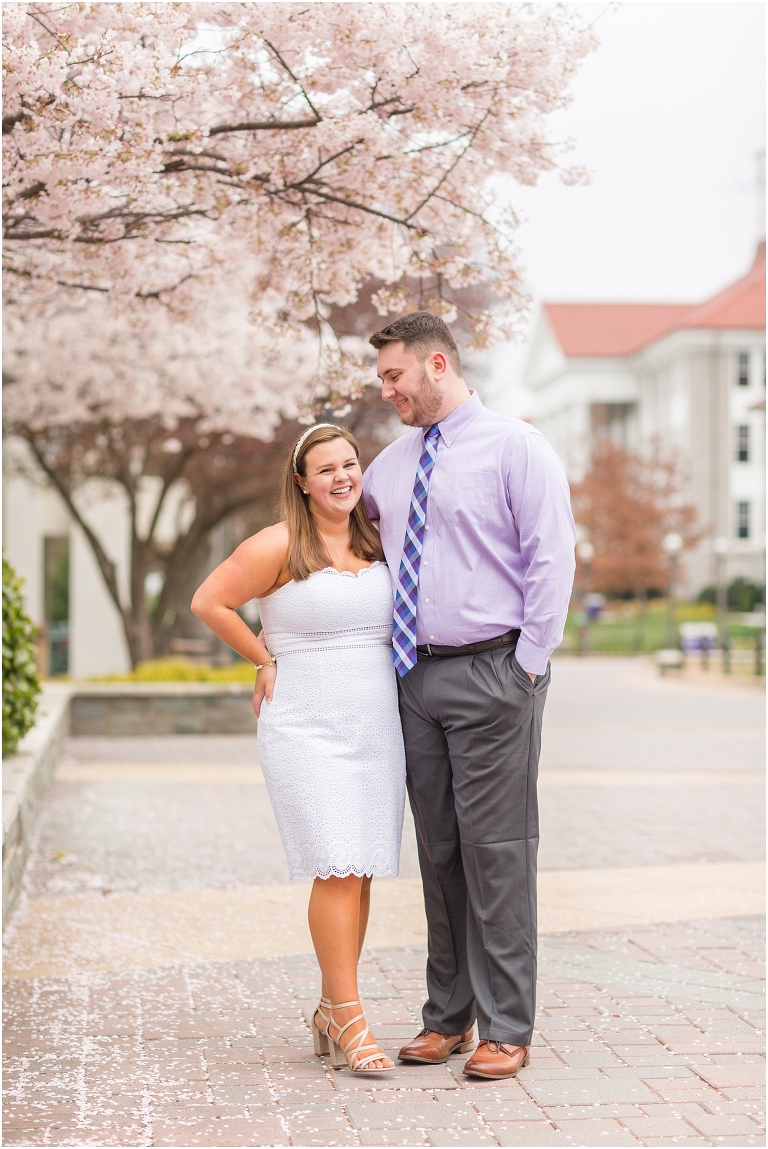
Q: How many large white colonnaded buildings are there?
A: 1